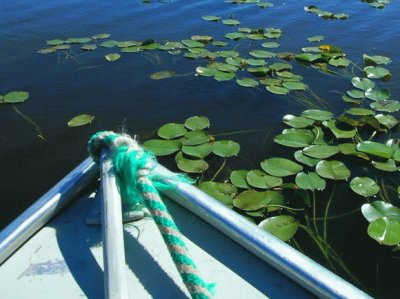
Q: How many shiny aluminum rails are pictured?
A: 3